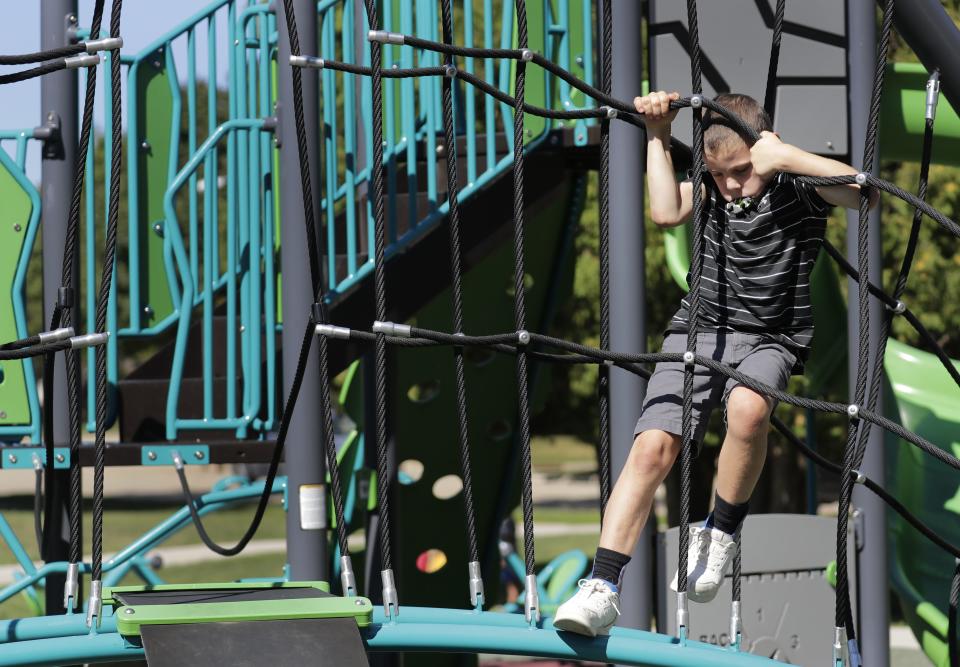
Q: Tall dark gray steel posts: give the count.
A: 4